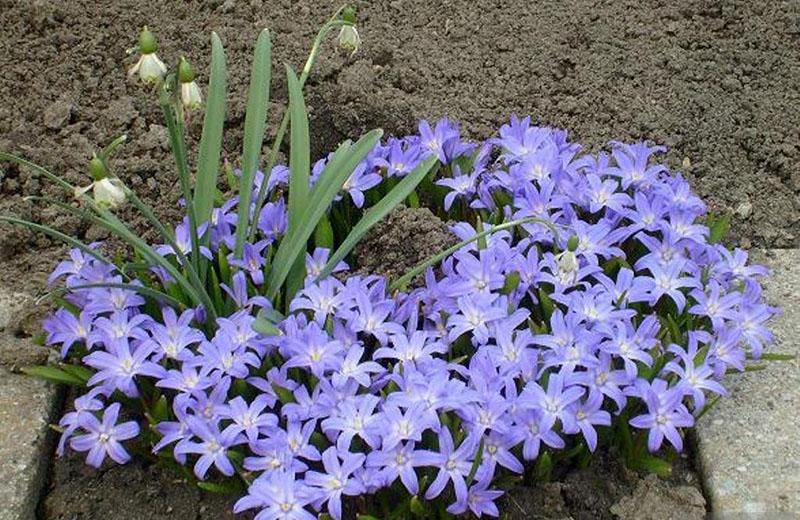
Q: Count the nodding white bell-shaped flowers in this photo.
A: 5